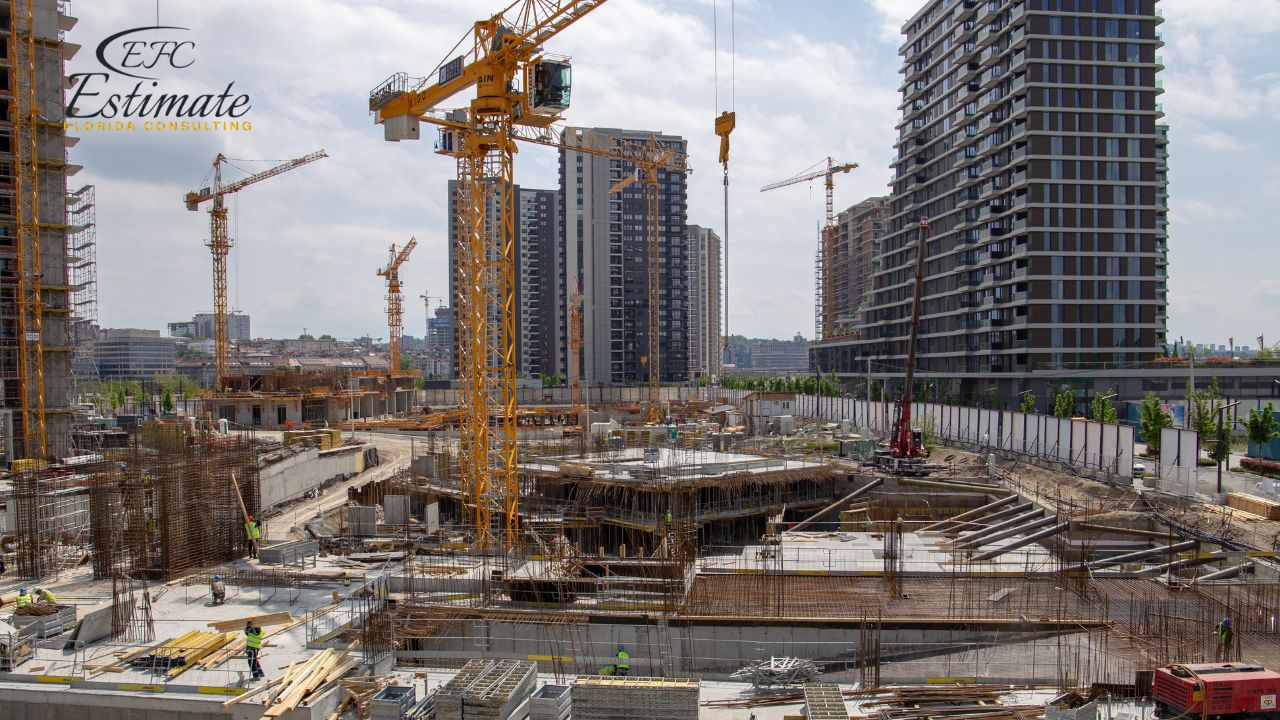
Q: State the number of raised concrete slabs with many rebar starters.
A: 1